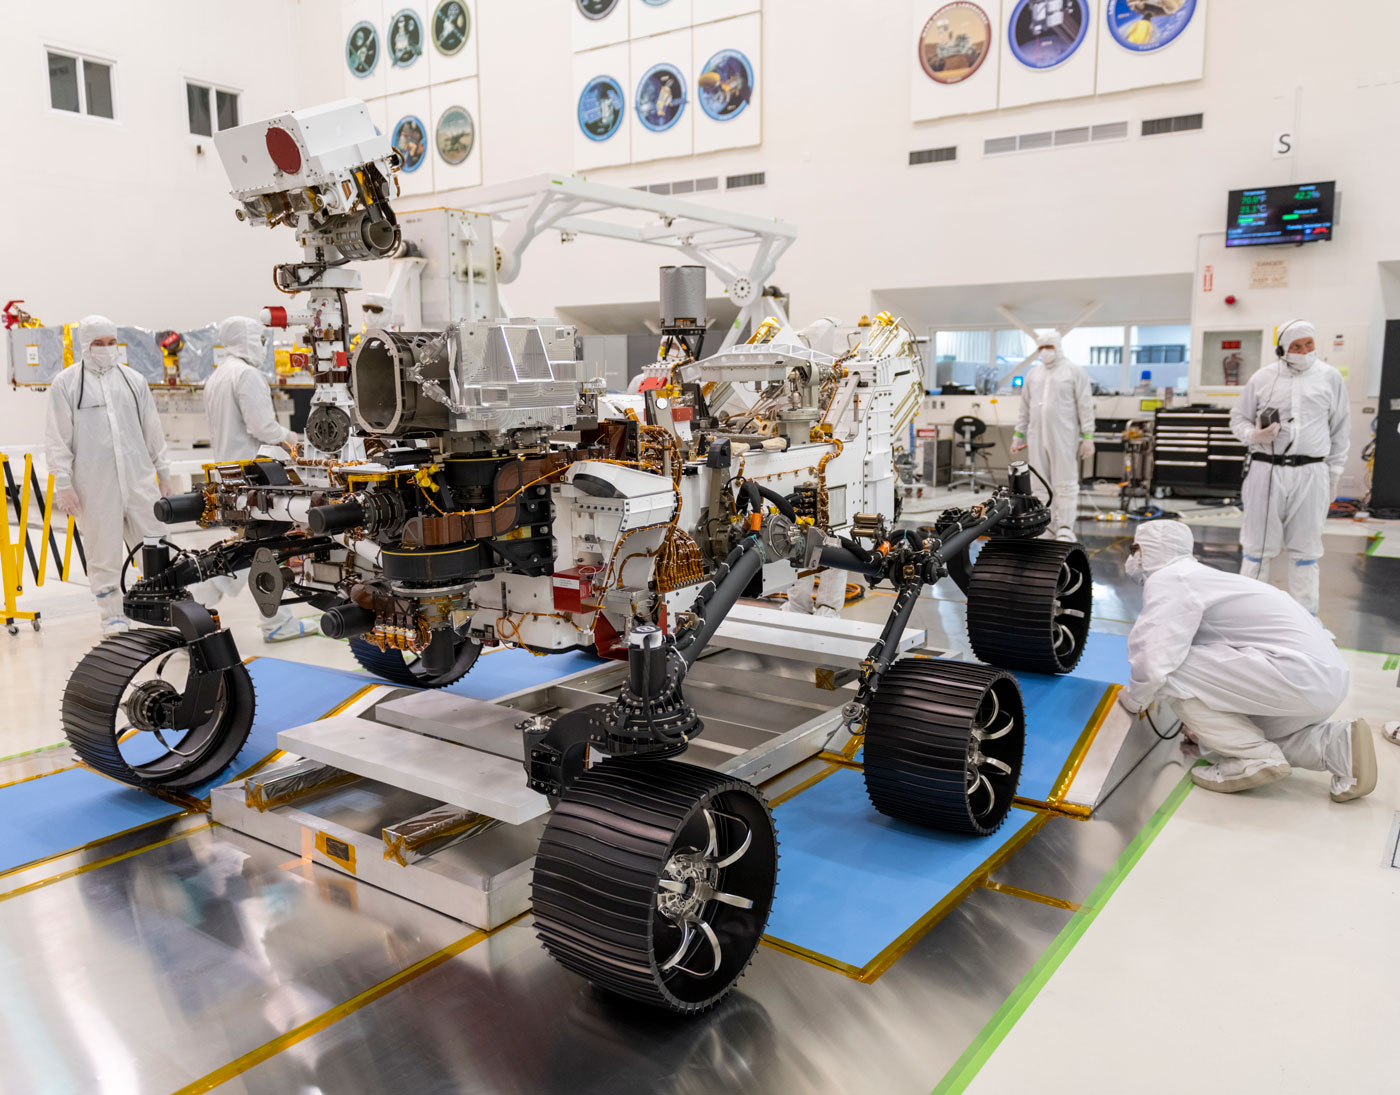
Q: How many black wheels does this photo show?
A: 5